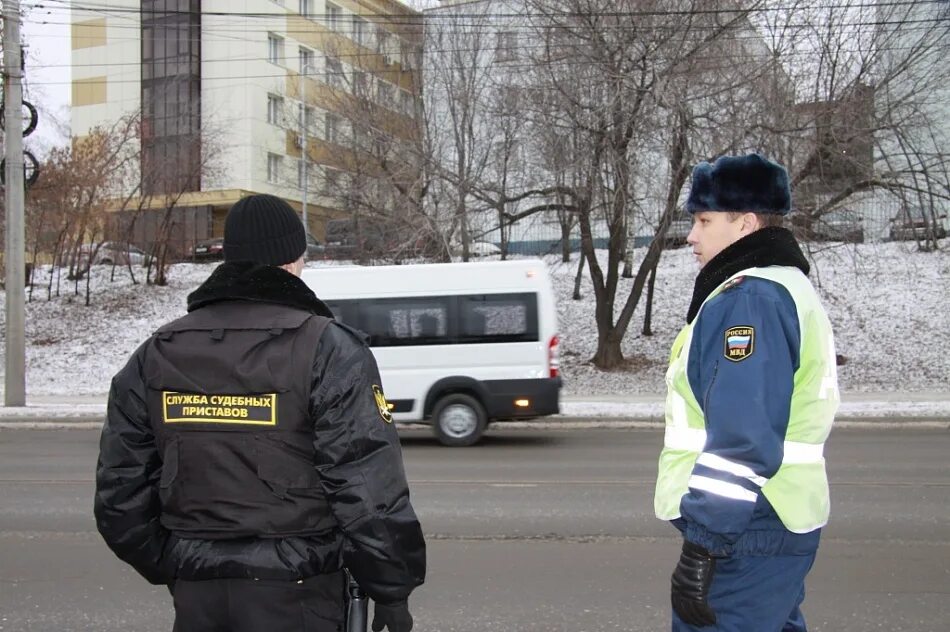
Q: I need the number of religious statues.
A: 0